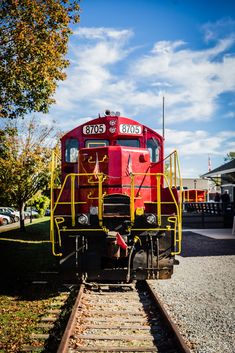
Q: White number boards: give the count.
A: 2